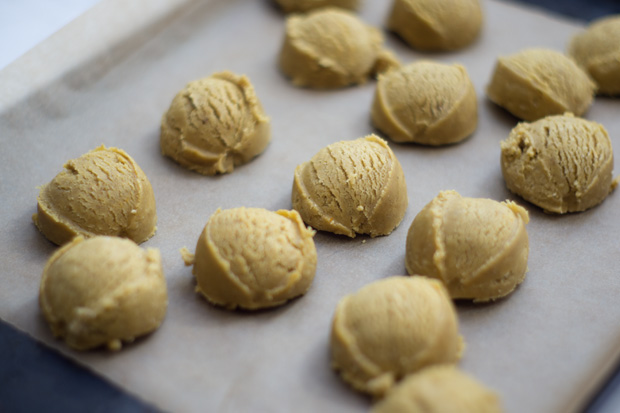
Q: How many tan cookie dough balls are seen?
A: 15